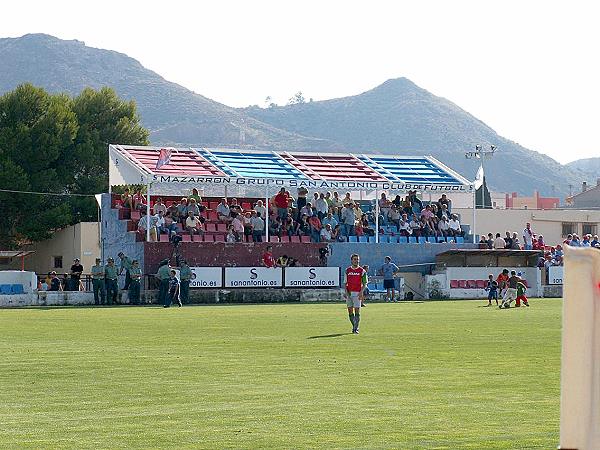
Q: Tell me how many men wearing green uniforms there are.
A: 6